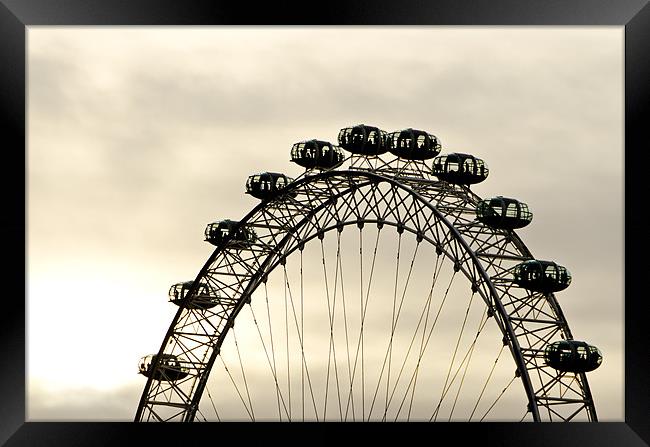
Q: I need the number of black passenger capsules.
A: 11